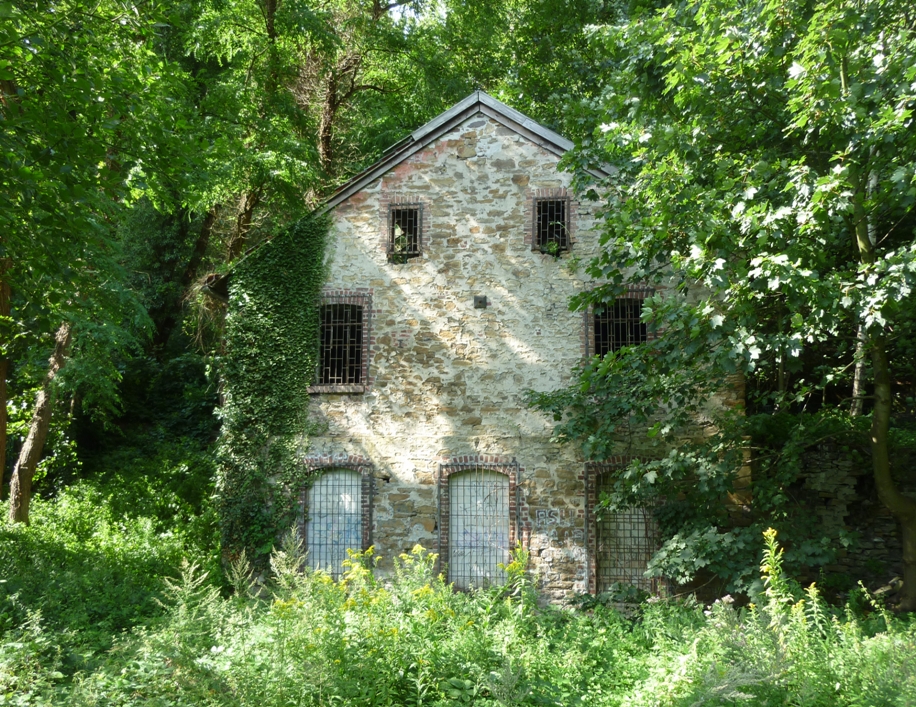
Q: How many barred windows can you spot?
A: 7